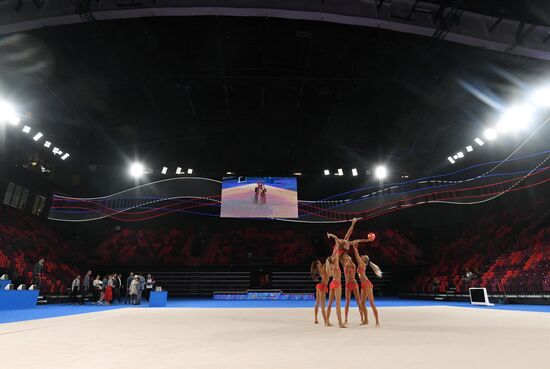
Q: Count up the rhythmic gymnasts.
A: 5